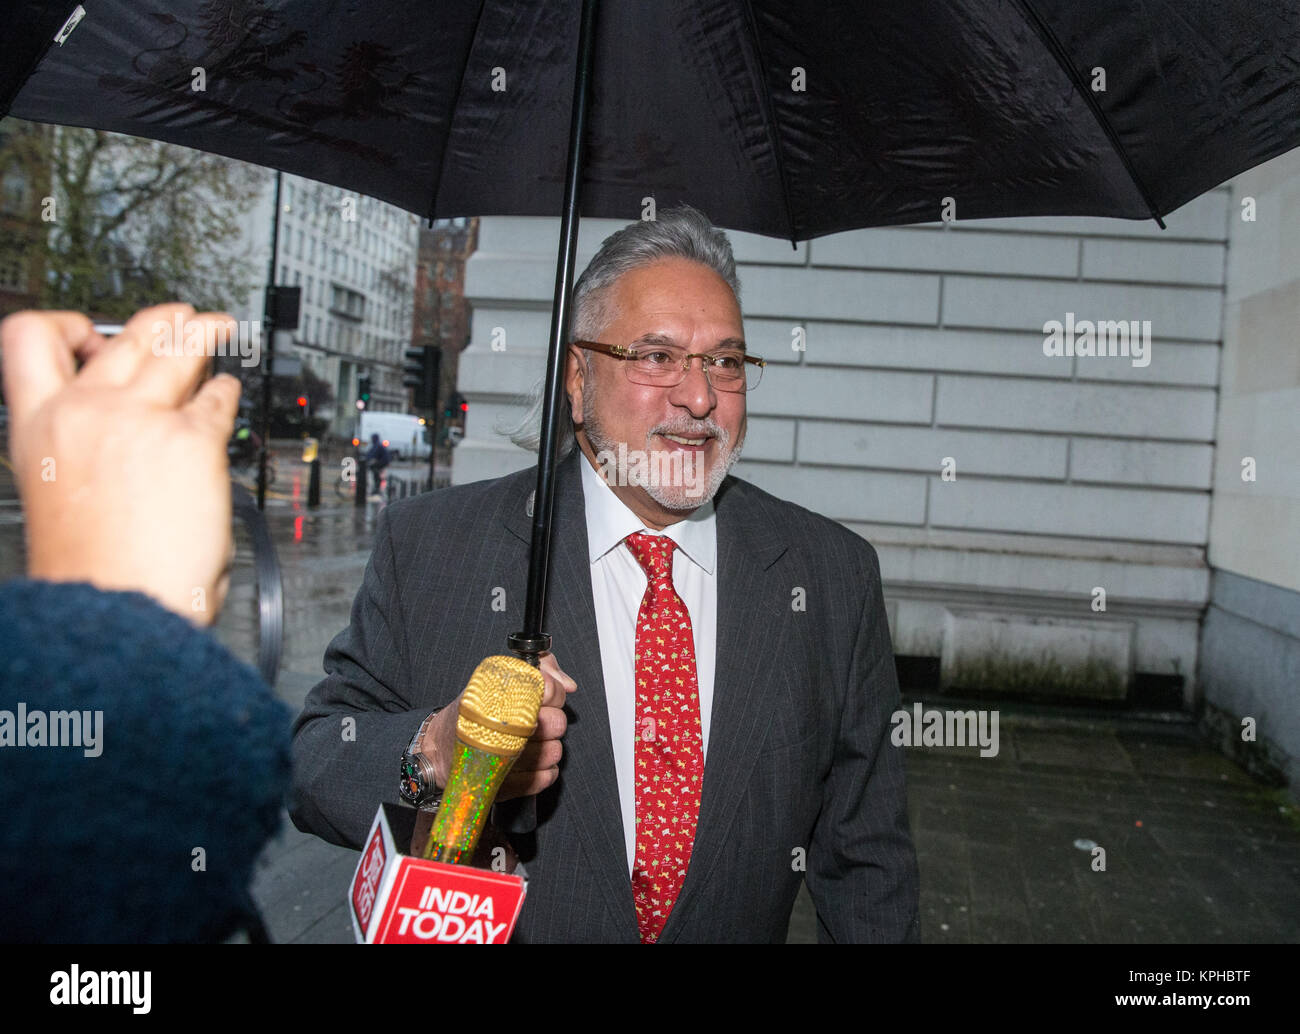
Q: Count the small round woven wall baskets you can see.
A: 0